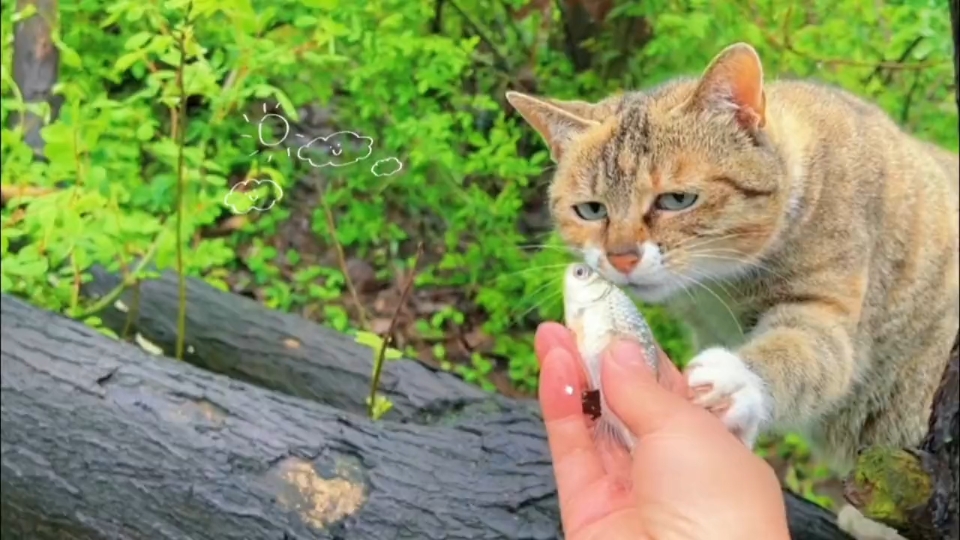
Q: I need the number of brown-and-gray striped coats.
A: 1